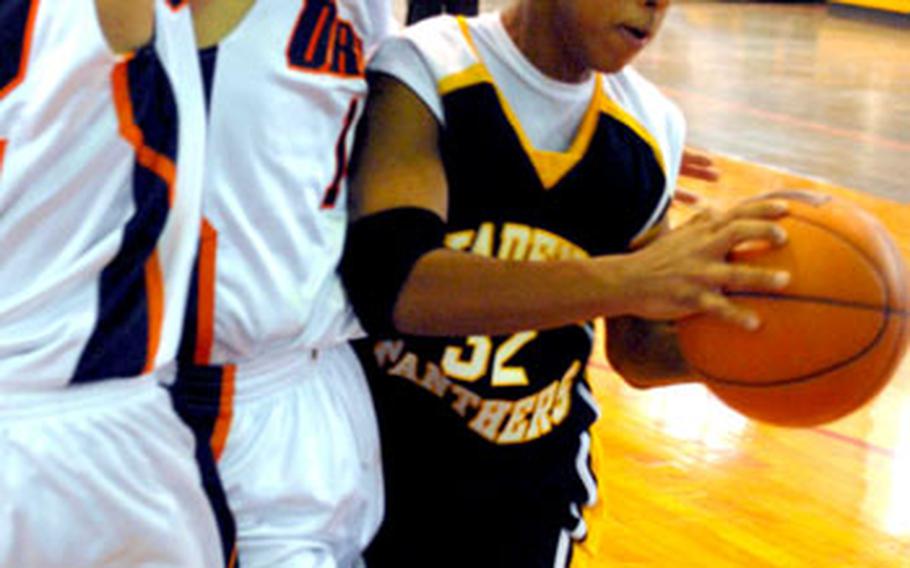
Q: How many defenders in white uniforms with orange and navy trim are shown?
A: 2